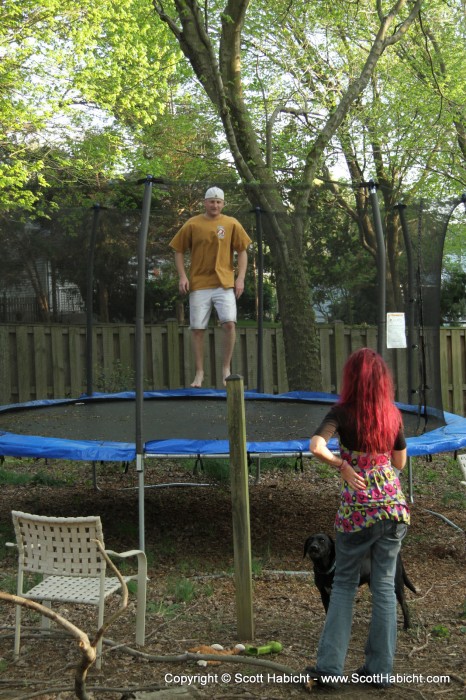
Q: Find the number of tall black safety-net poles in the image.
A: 5